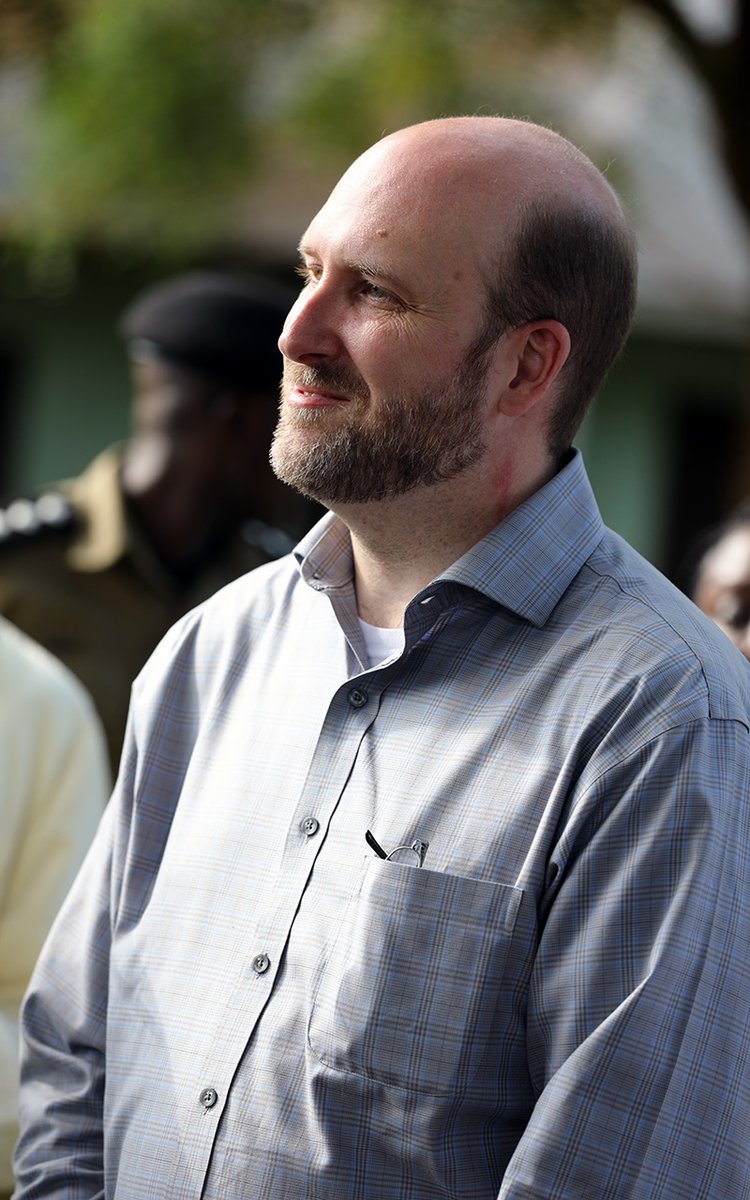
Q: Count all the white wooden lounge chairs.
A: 0